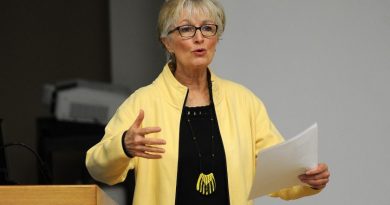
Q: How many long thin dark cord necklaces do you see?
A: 1